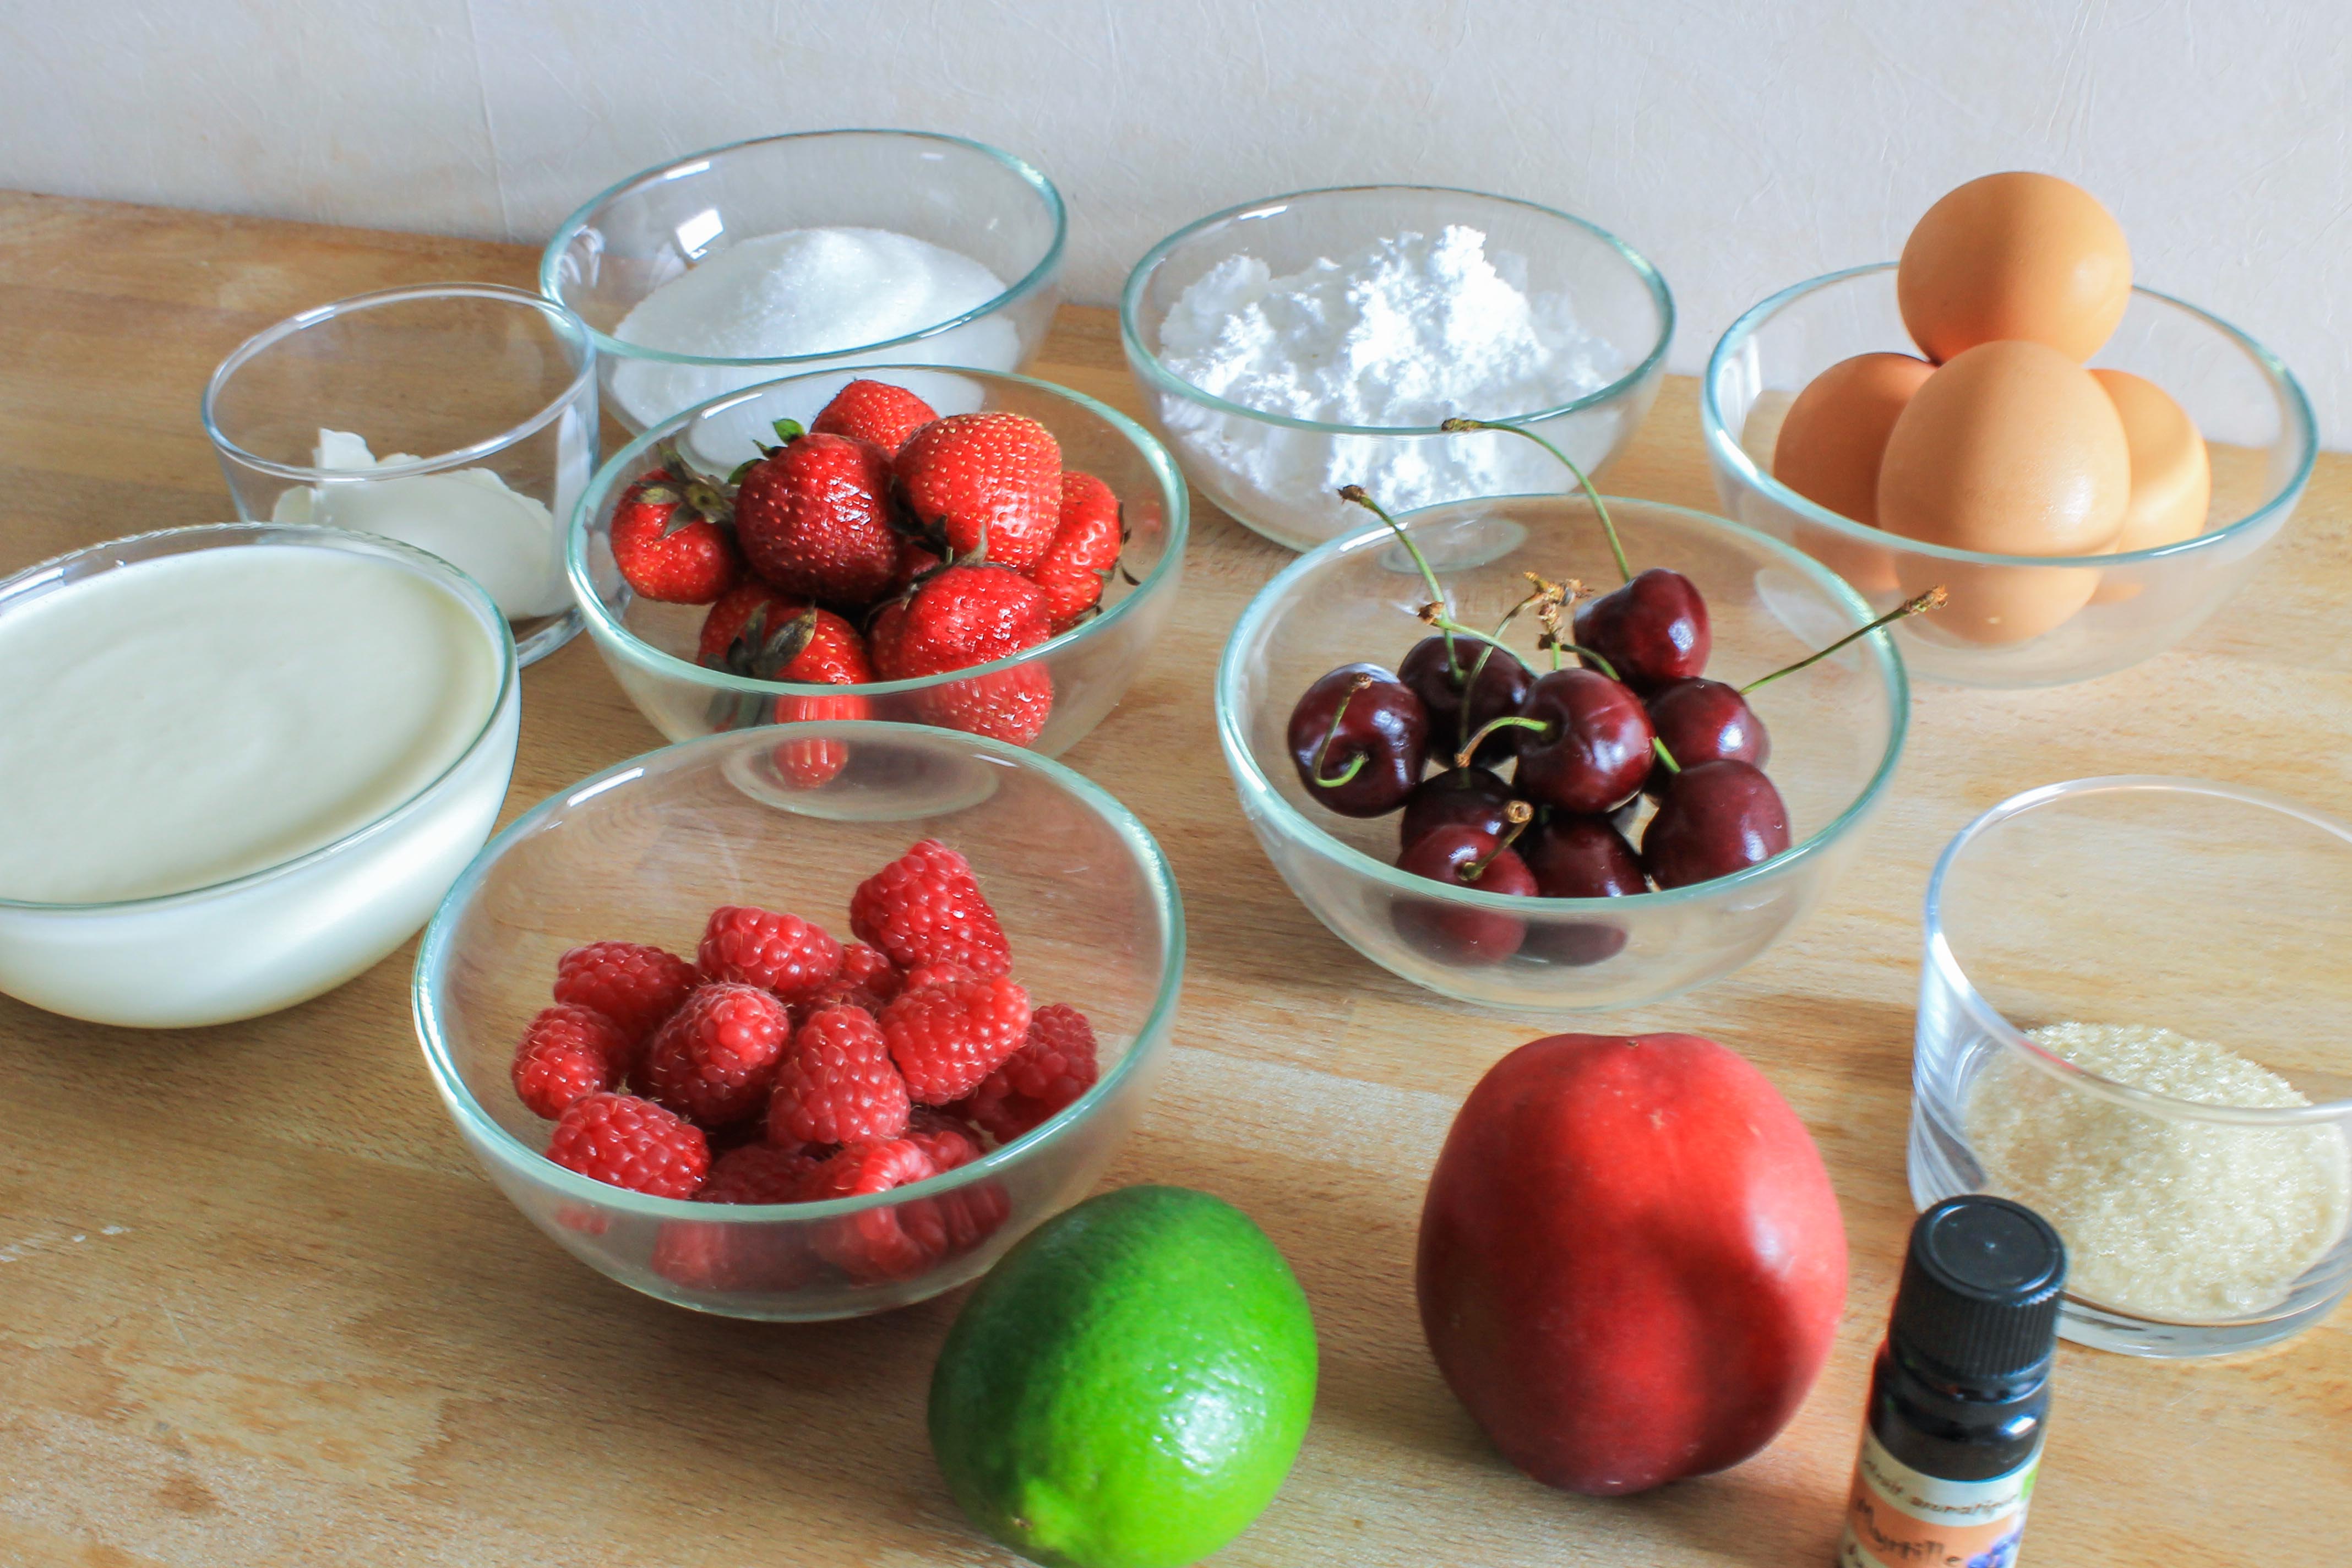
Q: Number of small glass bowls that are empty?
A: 0